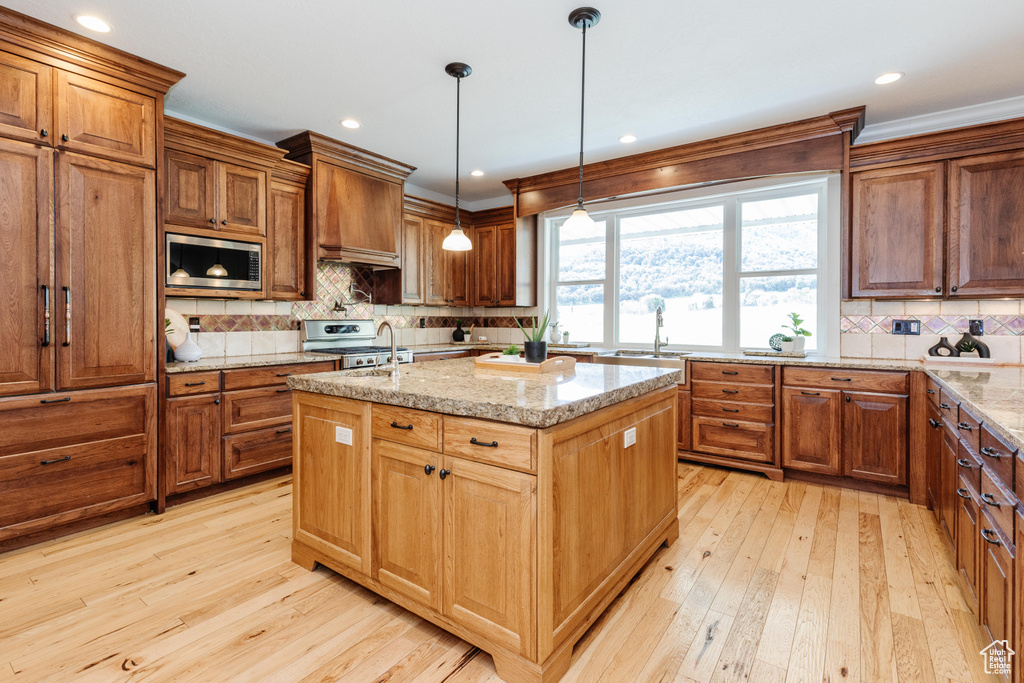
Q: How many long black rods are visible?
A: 2